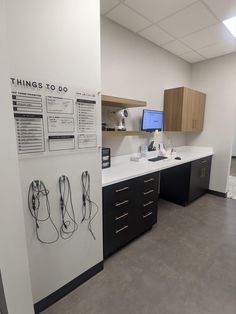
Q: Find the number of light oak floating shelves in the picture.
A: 2